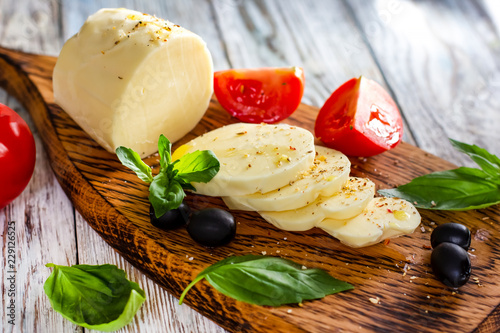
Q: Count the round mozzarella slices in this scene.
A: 4